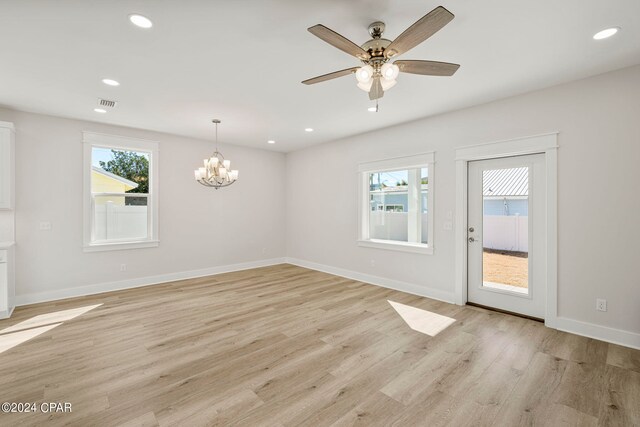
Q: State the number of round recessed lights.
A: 7